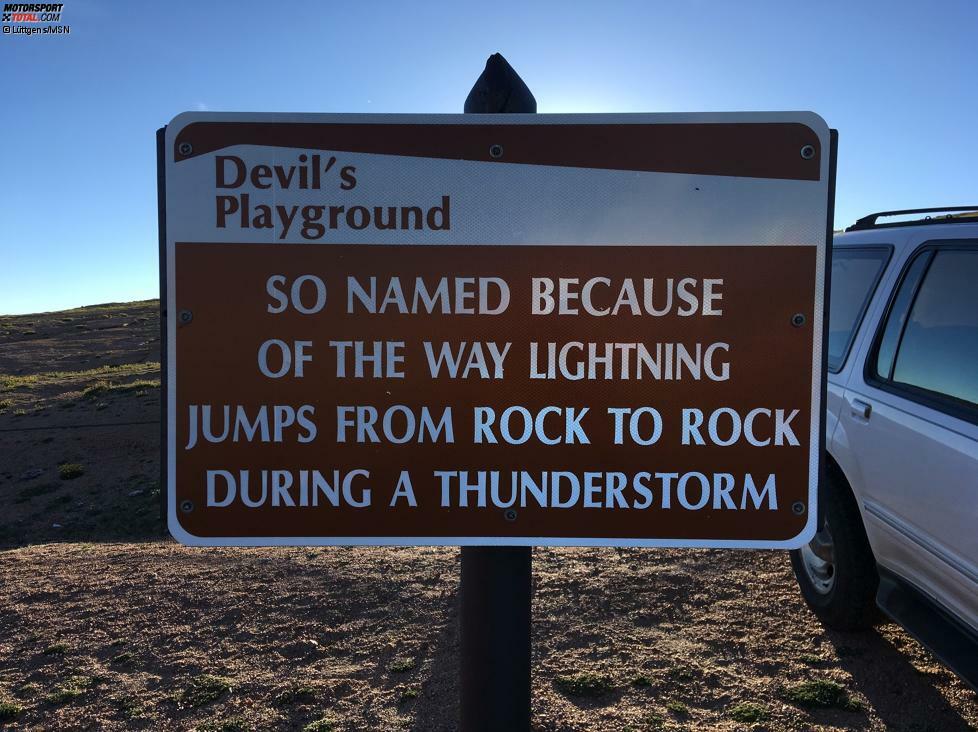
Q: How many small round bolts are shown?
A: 8